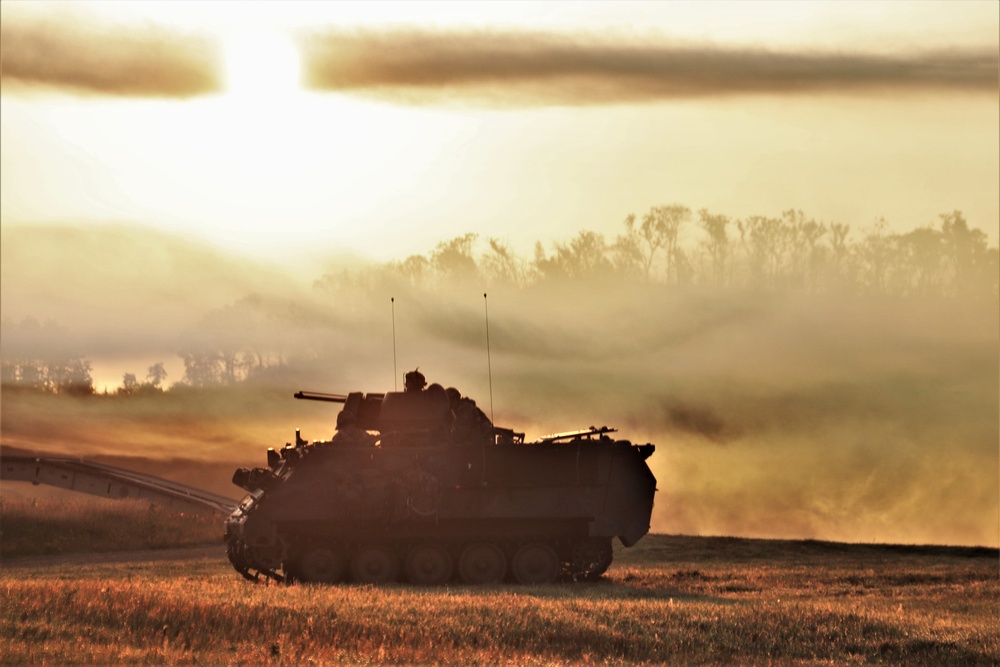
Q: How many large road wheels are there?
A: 5